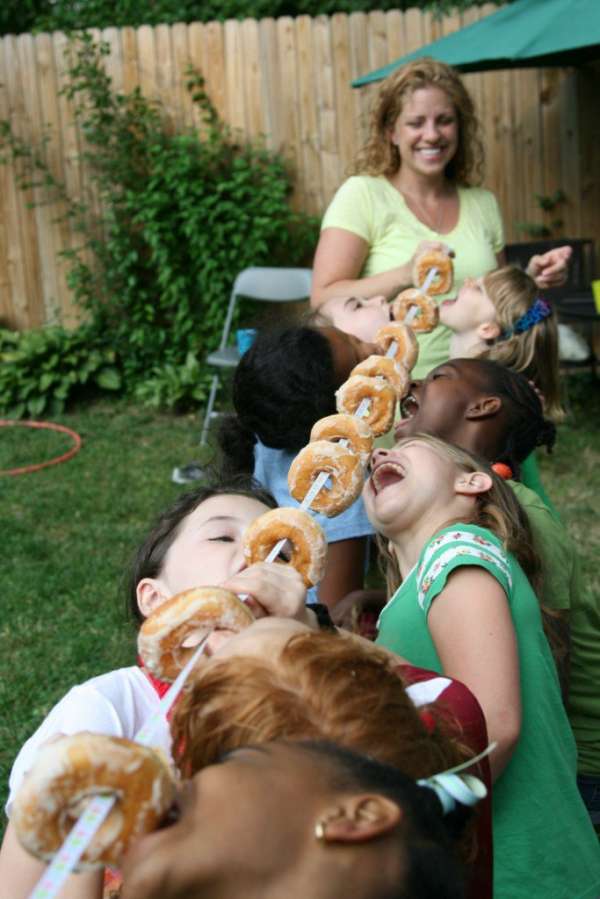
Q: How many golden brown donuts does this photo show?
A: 10